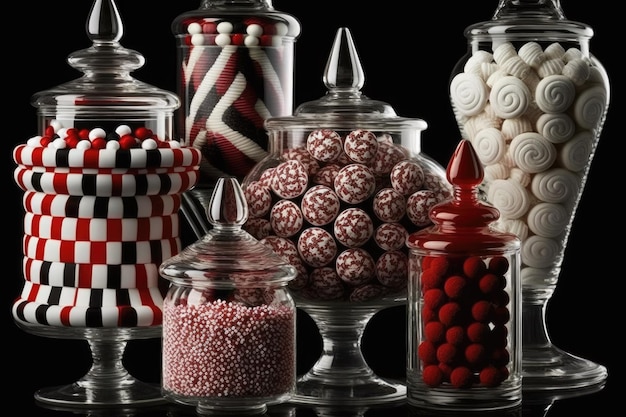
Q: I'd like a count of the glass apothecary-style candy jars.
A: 6